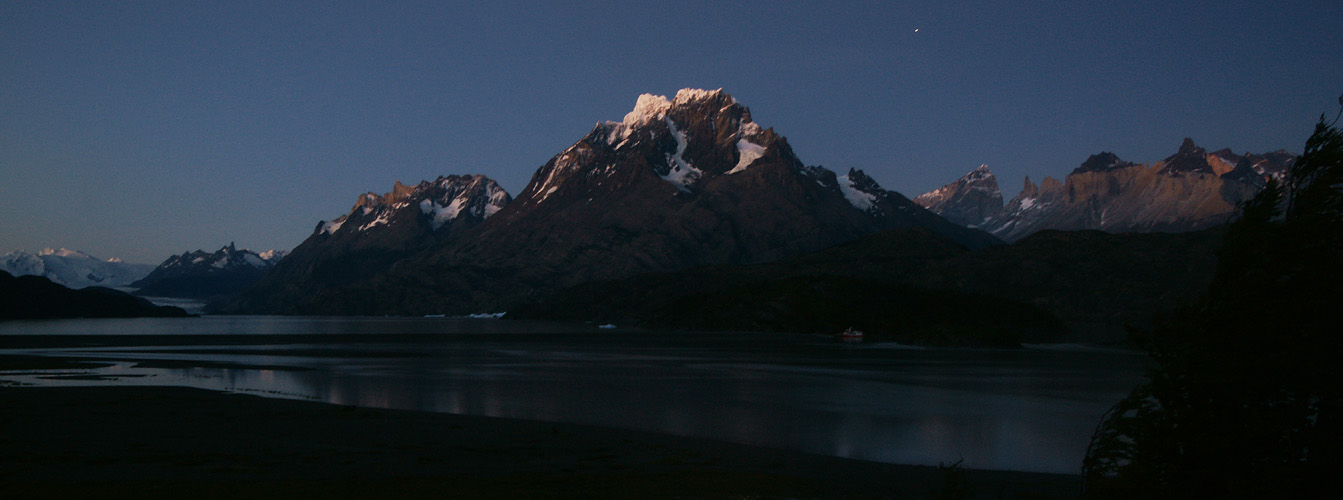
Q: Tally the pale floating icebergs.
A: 3